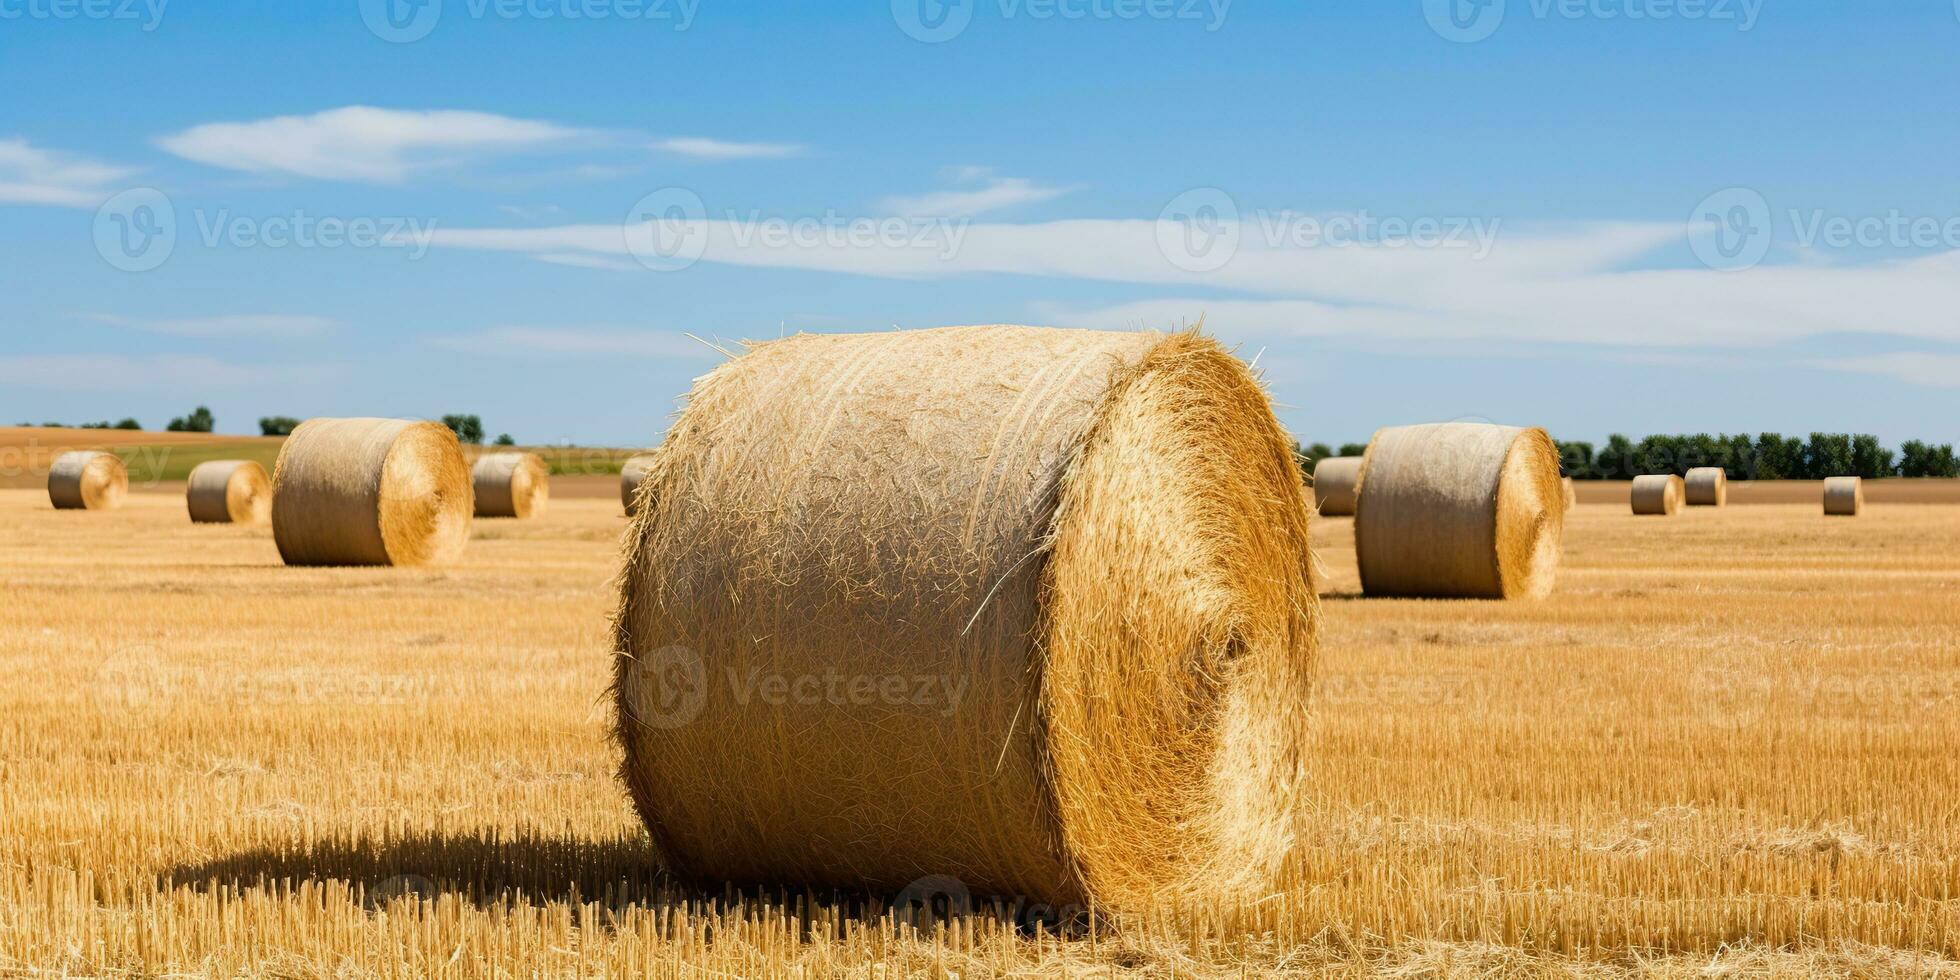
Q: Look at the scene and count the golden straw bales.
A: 12